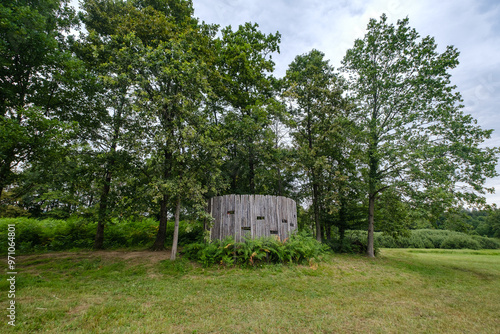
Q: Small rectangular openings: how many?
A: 6